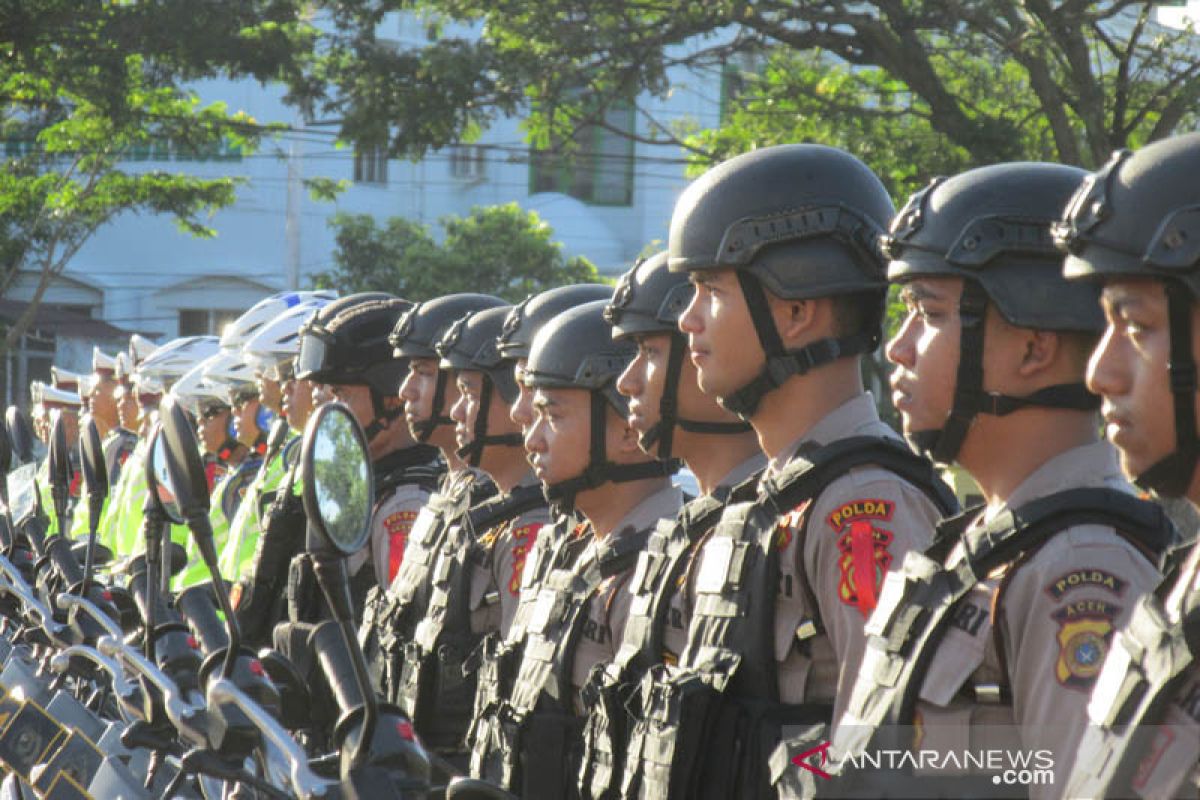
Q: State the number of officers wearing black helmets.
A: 9